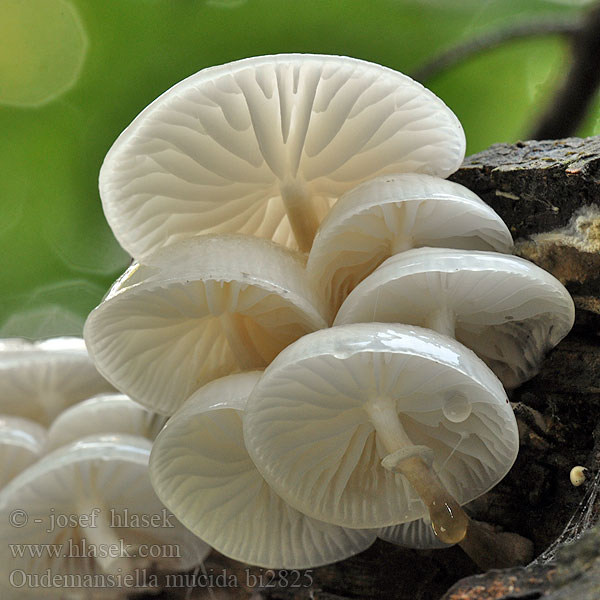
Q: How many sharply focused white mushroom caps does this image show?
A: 6